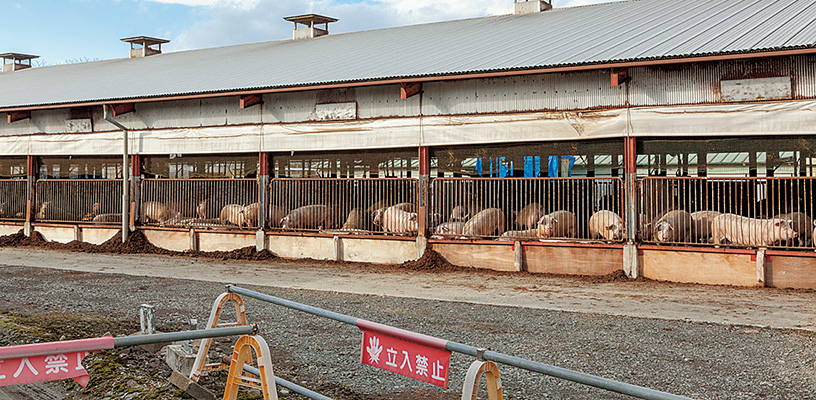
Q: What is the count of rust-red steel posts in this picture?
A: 5